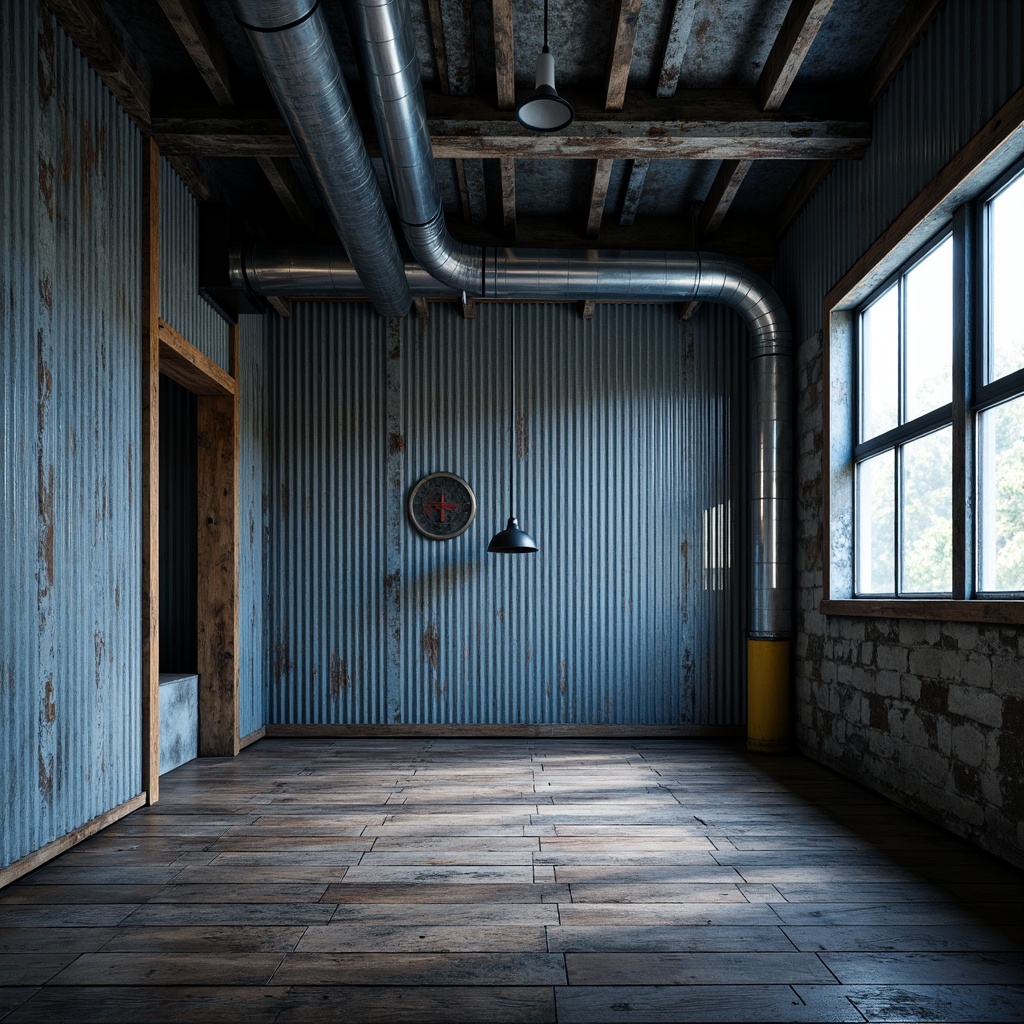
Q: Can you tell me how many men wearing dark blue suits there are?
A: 0